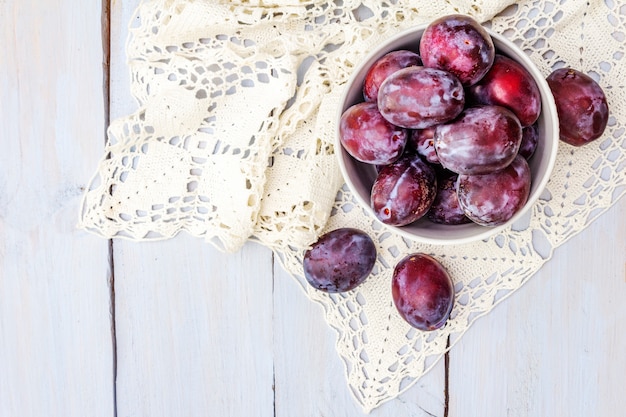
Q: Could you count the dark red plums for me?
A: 14